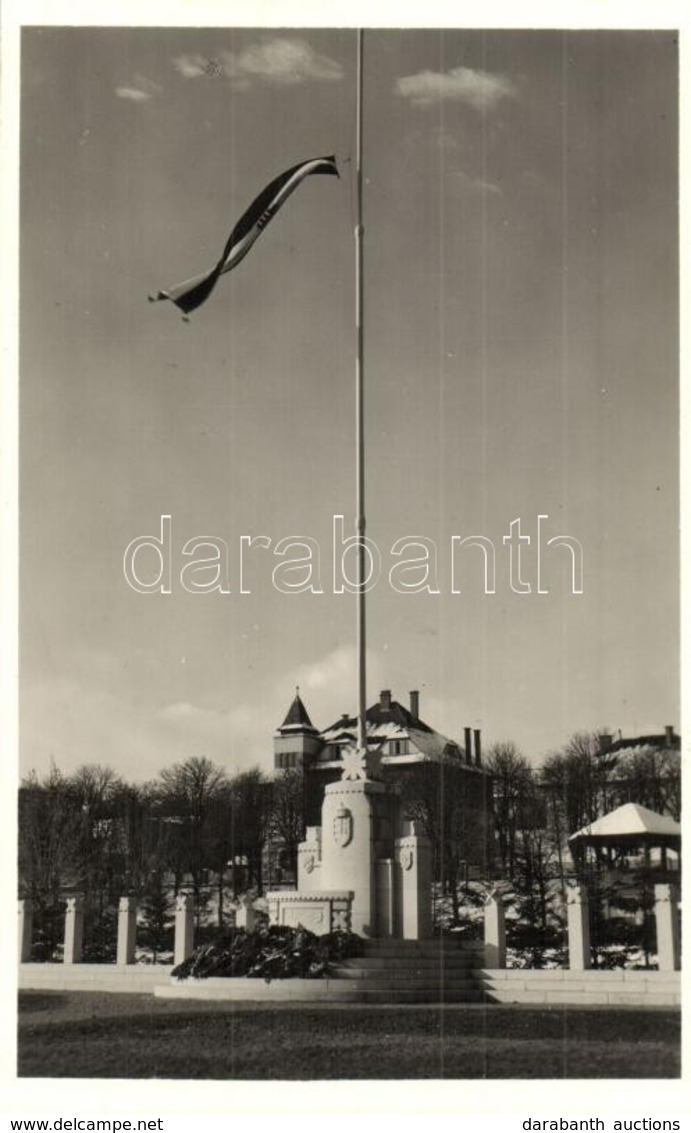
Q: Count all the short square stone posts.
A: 8